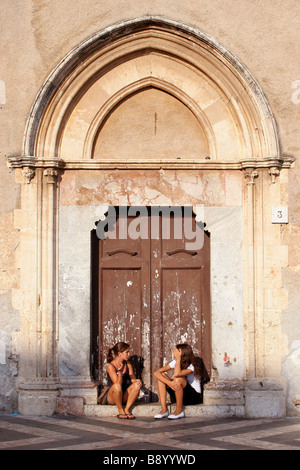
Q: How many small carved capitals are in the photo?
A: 4